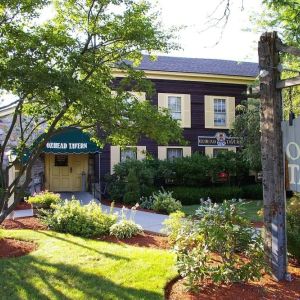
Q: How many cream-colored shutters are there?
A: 12